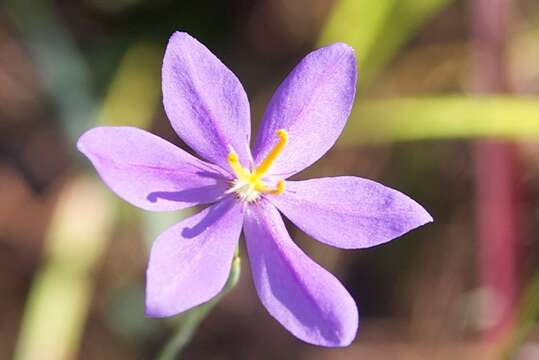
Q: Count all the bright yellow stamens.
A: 3